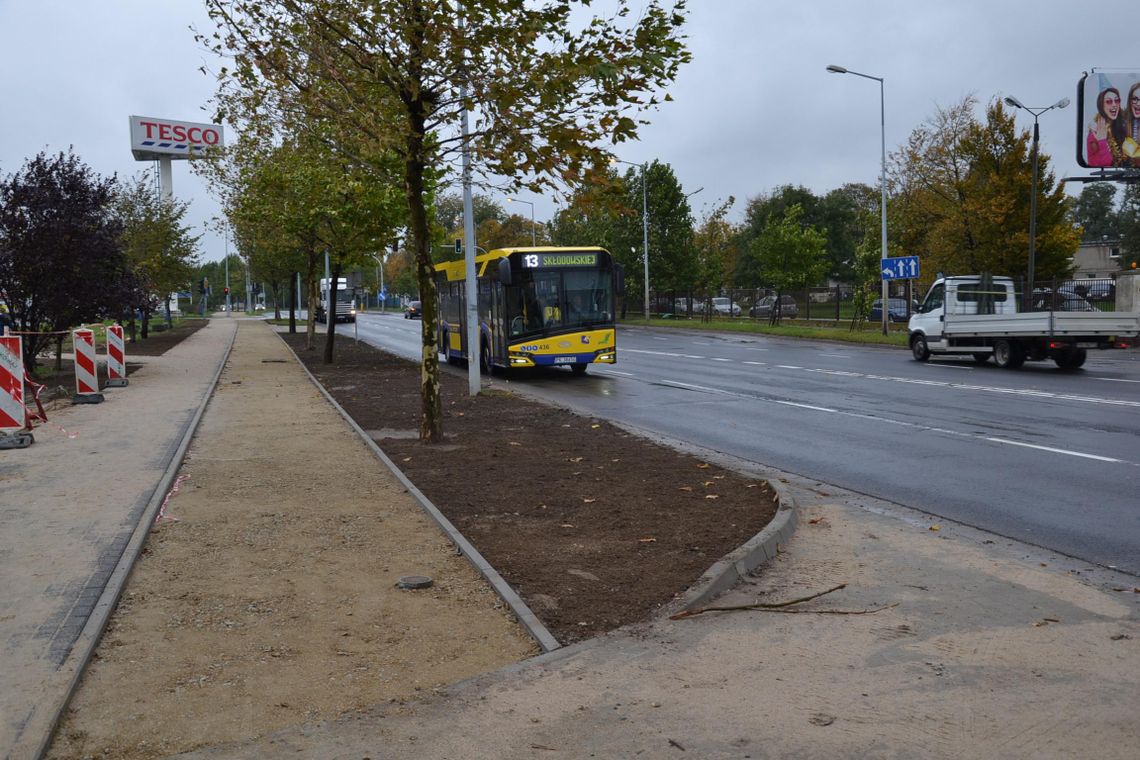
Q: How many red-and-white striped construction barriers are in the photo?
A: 3